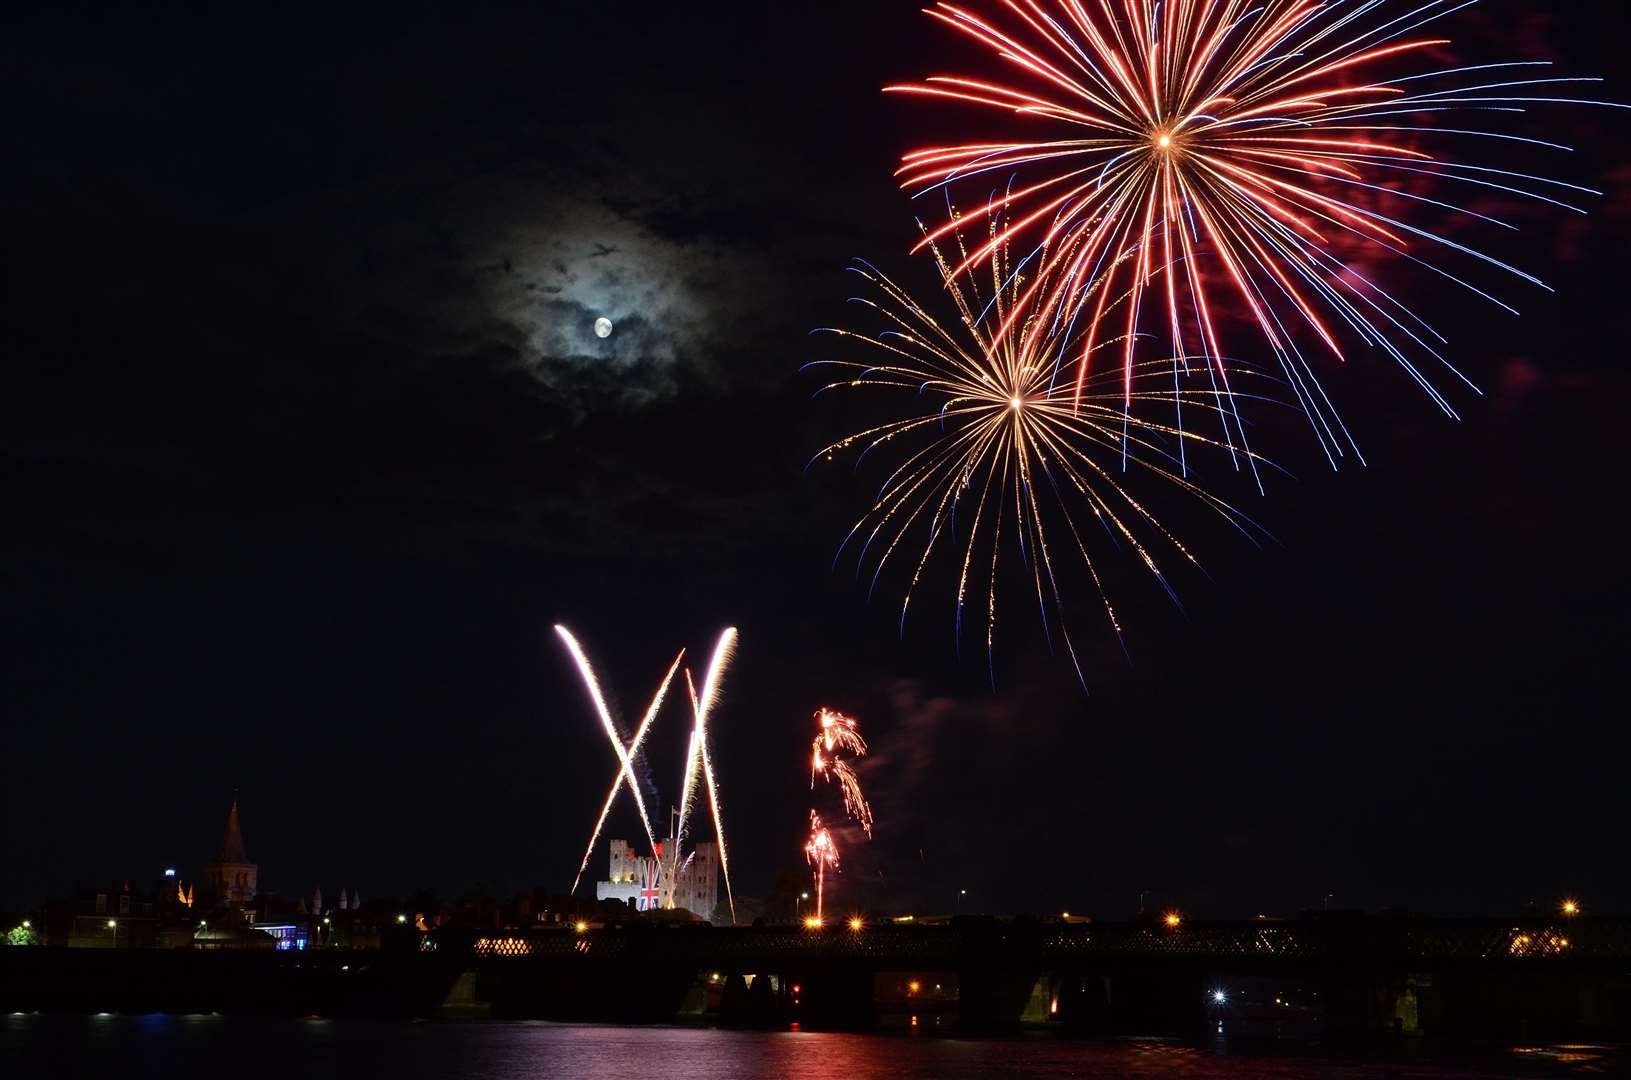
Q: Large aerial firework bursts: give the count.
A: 2